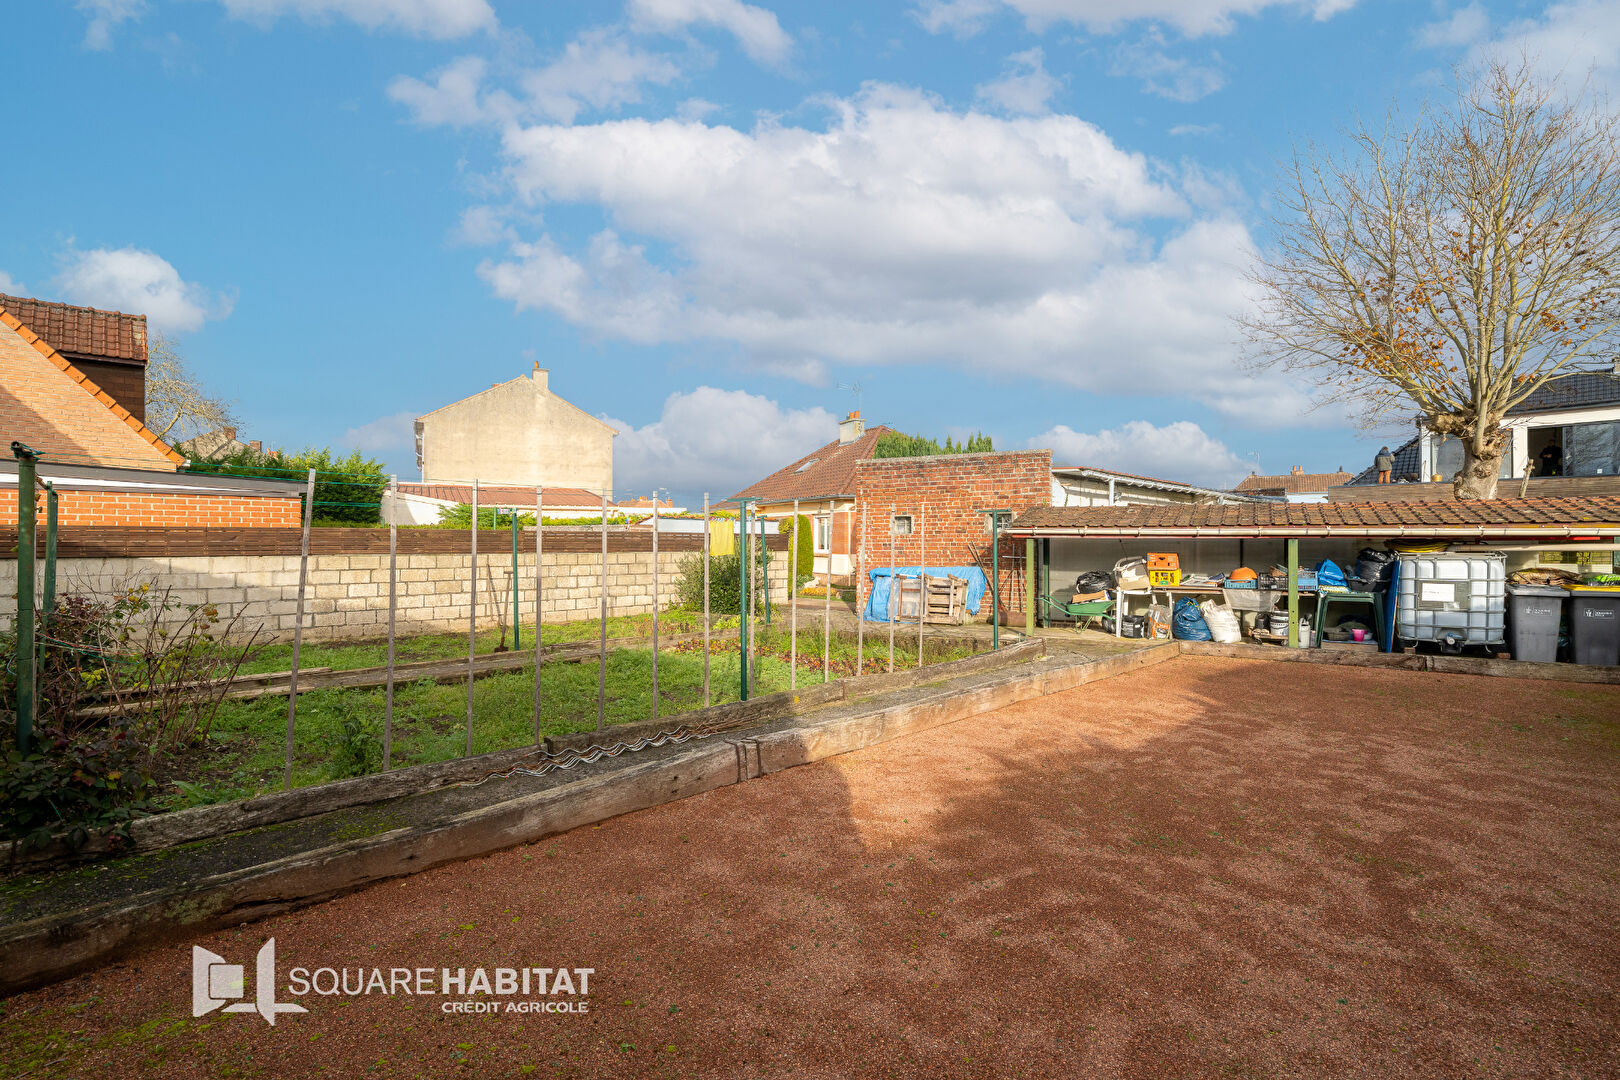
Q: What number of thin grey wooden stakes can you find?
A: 13